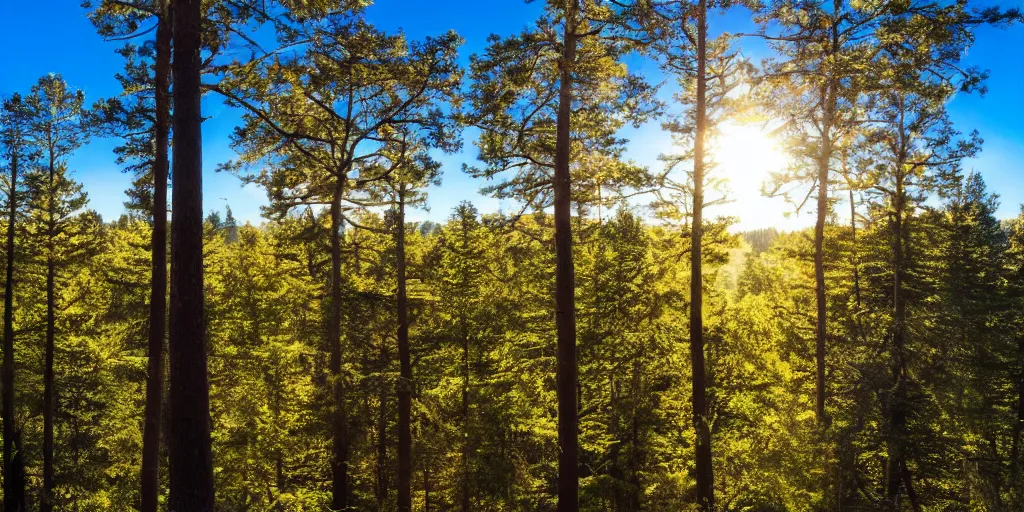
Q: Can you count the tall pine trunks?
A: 10